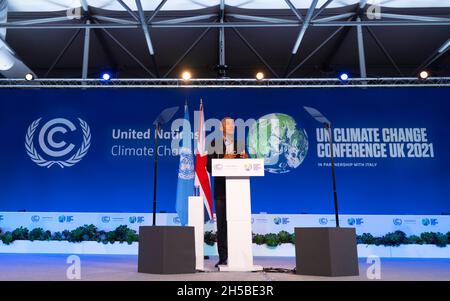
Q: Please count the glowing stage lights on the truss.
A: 6